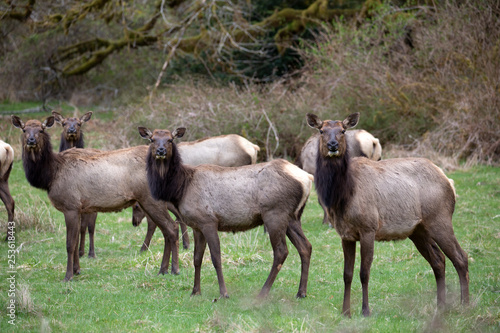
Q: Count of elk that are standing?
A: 7